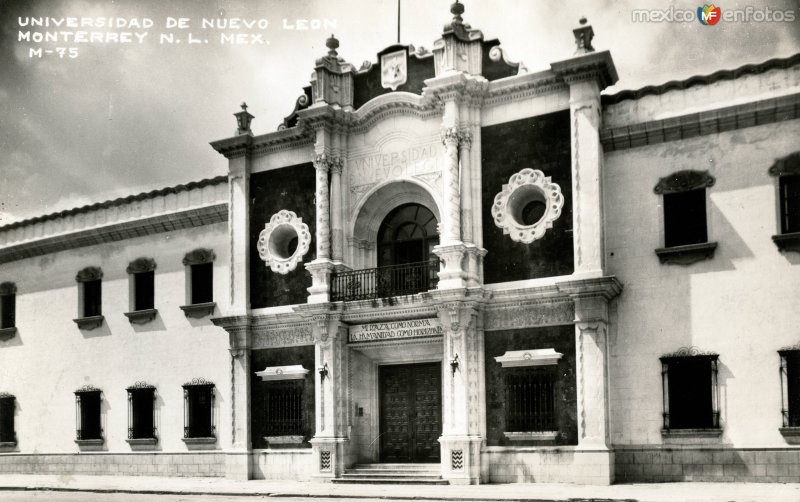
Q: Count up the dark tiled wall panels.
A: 4